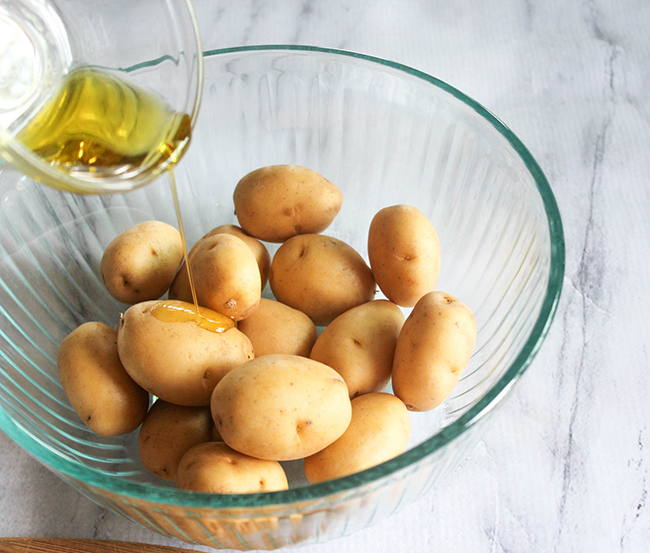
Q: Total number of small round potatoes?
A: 15